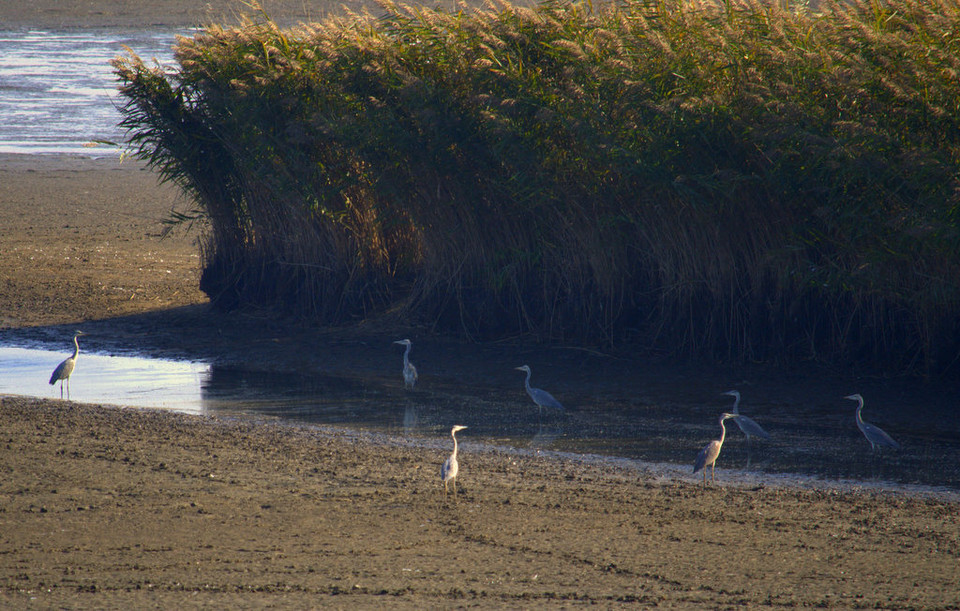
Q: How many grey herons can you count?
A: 7